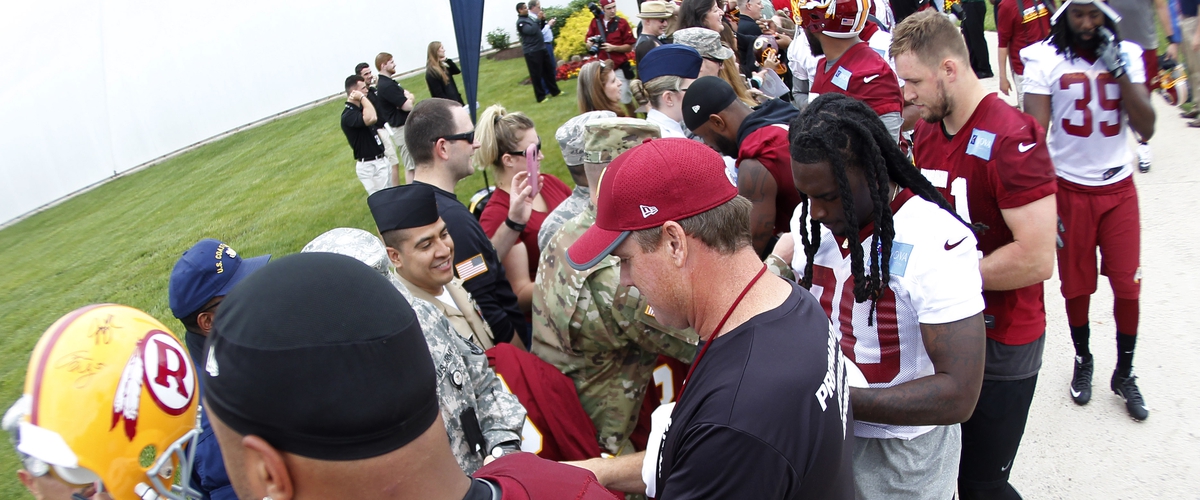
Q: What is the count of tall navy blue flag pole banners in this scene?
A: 1